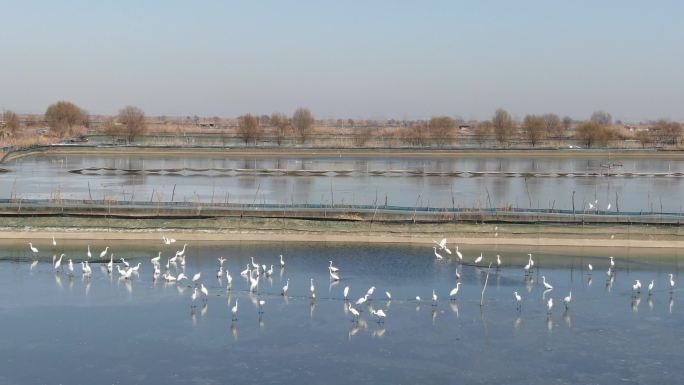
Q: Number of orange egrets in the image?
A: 0